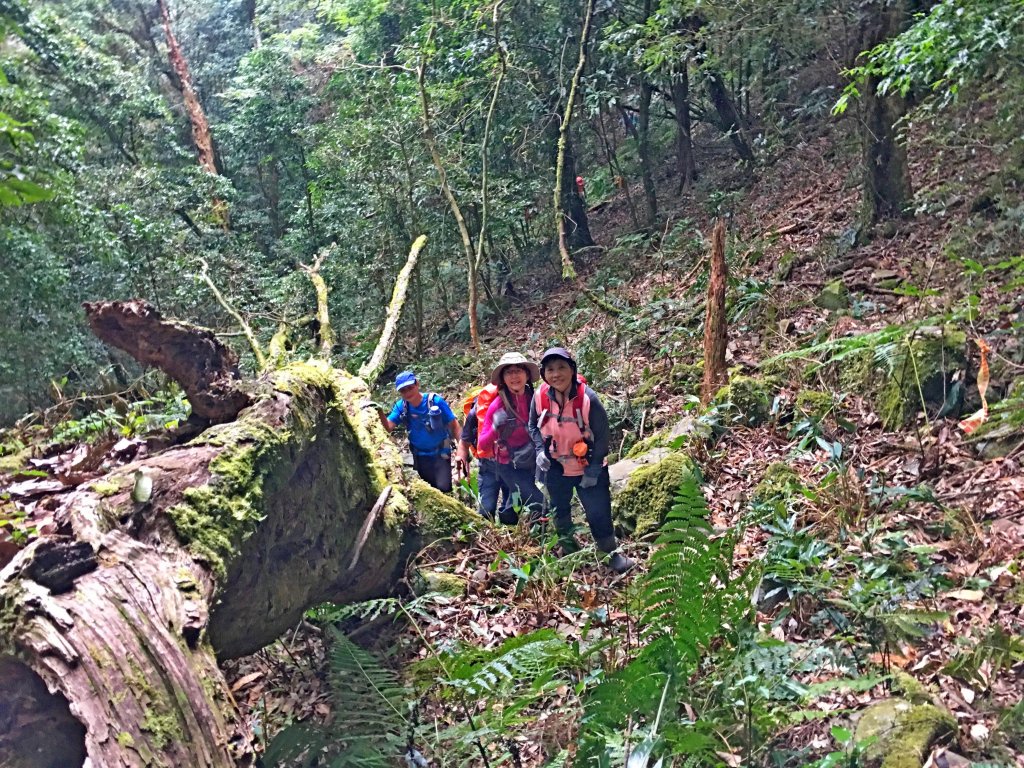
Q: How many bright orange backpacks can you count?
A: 2